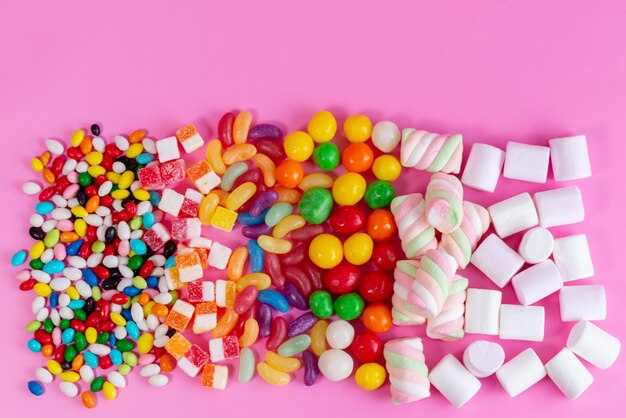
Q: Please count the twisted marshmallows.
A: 8